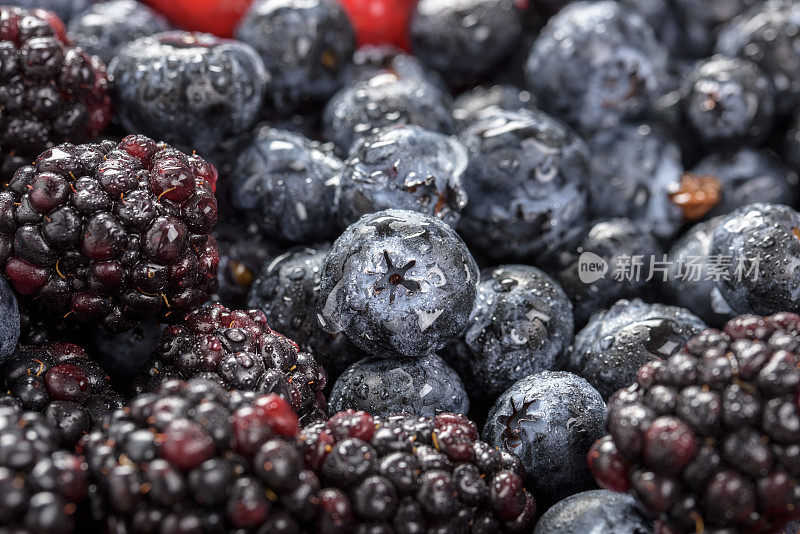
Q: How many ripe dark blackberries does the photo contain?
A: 8